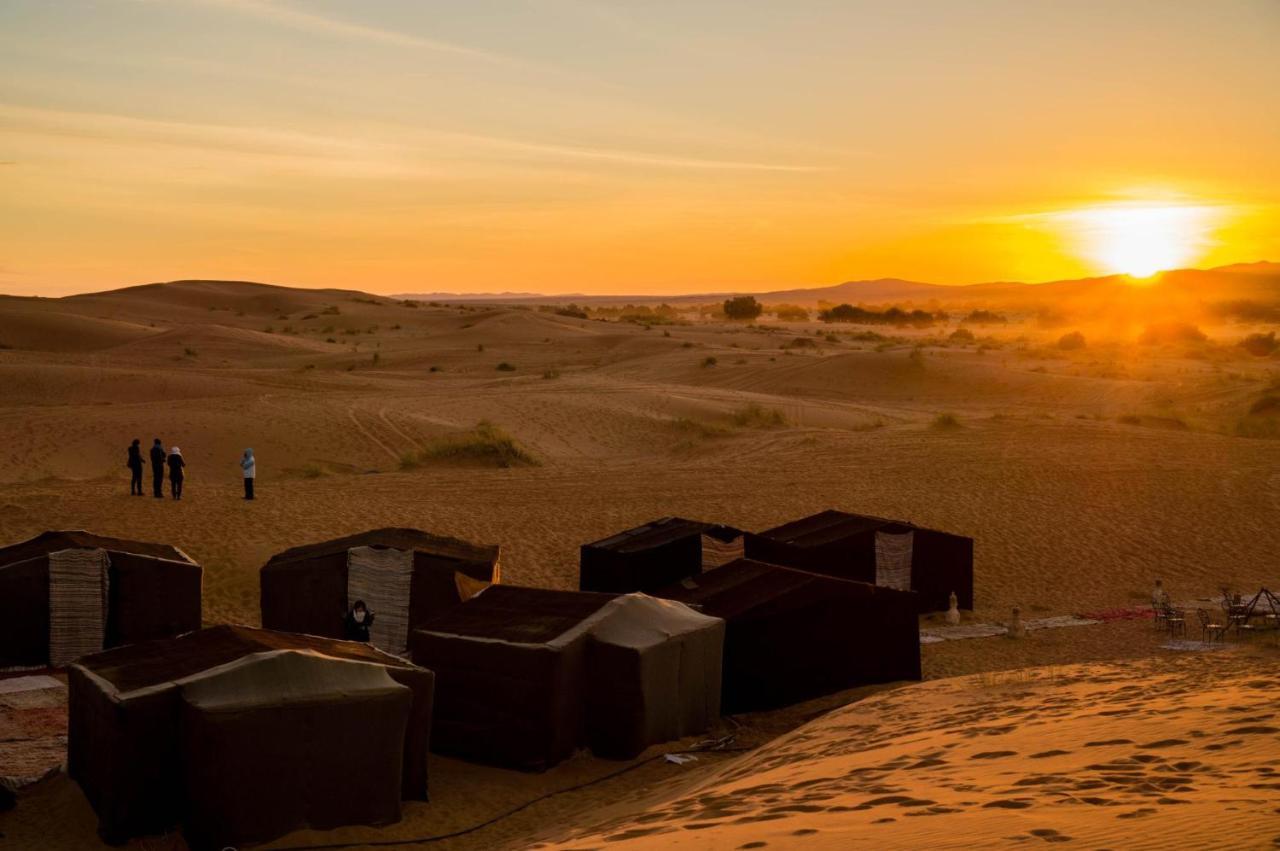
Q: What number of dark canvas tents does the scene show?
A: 7